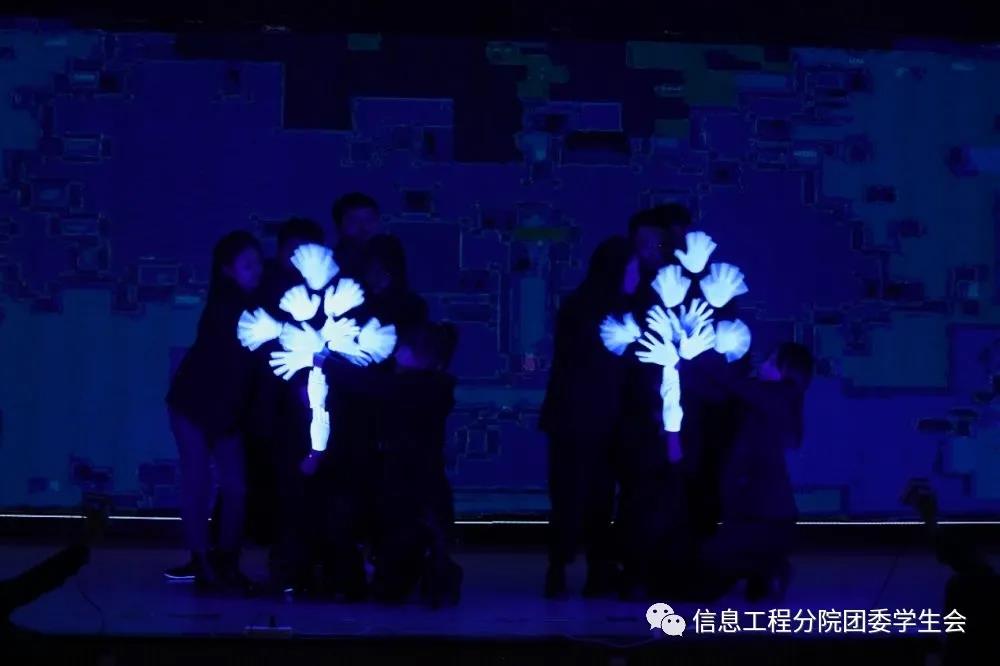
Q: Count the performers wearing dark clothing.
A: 9